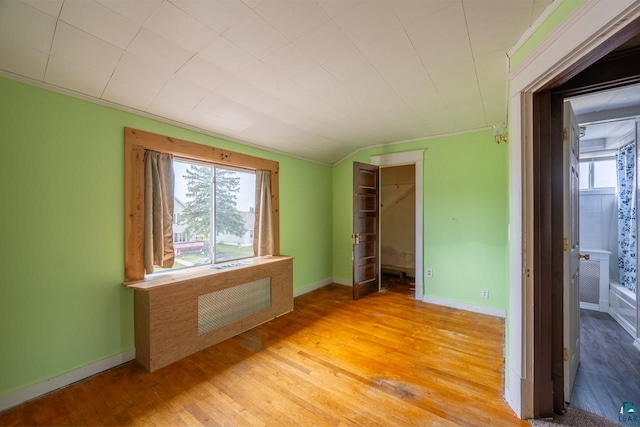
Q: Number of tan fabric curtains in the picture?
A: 2